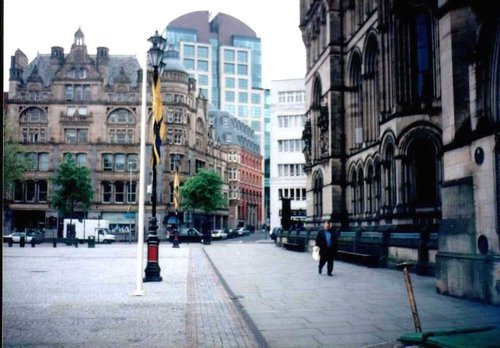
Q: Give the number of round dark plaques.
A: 2